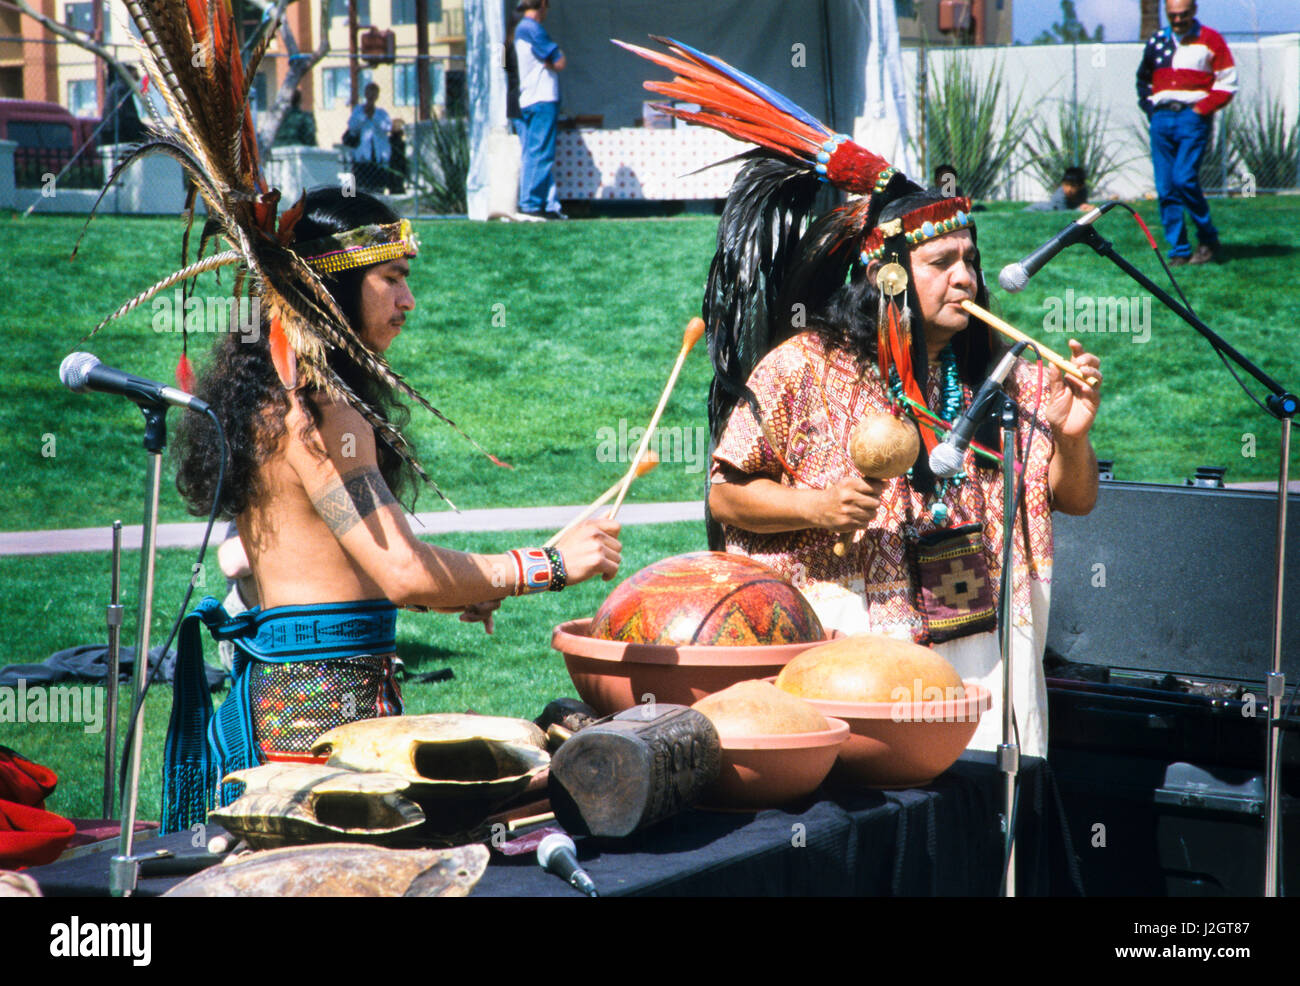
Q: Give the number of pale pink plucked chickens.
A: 0